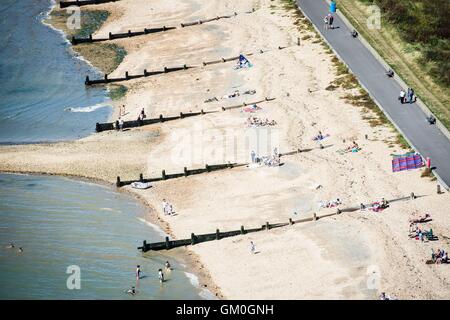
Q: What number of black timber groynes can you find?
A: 6